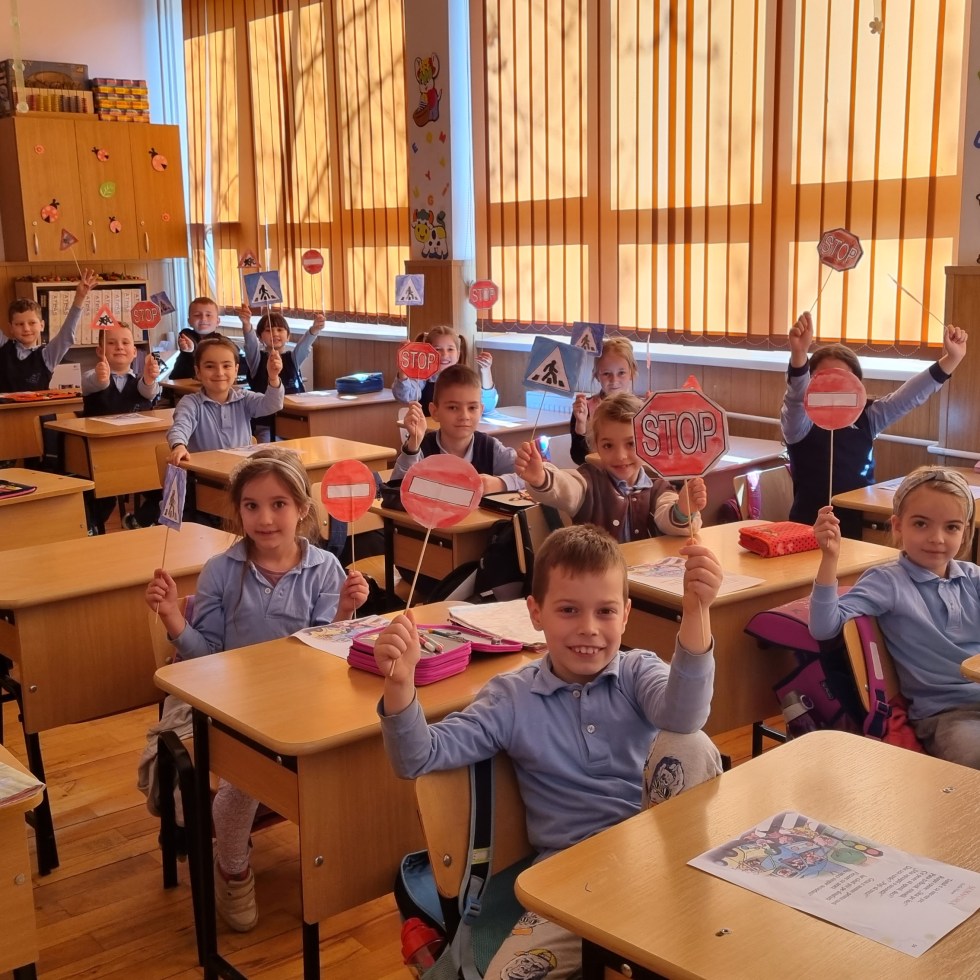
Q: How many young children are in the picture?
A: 13